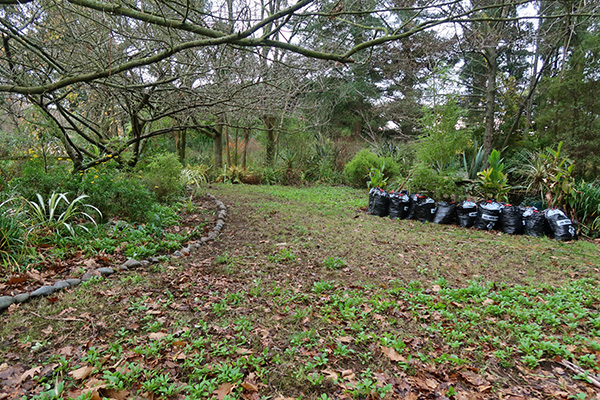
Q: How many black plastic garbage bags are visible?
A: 9